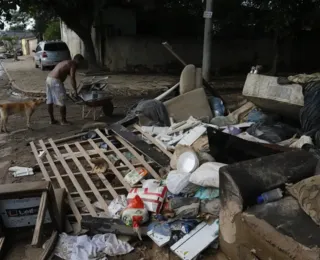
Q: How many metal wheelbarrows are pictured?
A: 1